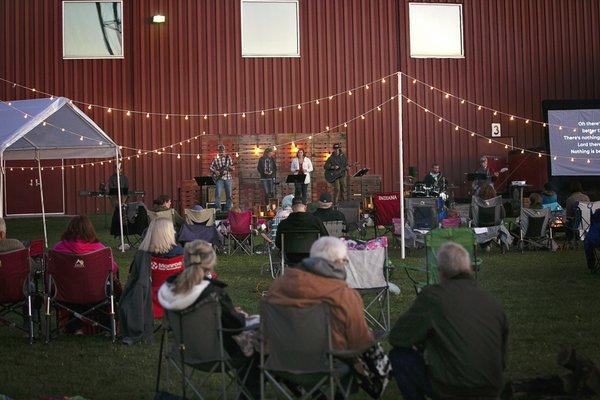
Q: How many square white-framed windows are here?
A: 3